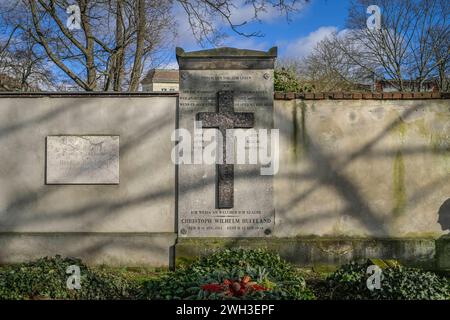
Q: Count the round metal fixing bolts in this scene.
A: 4